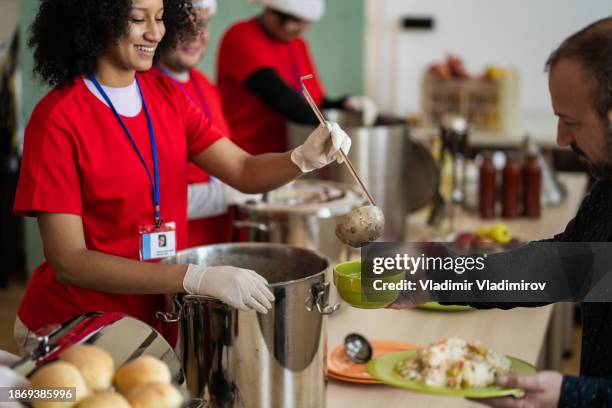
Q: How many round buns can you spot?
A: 5